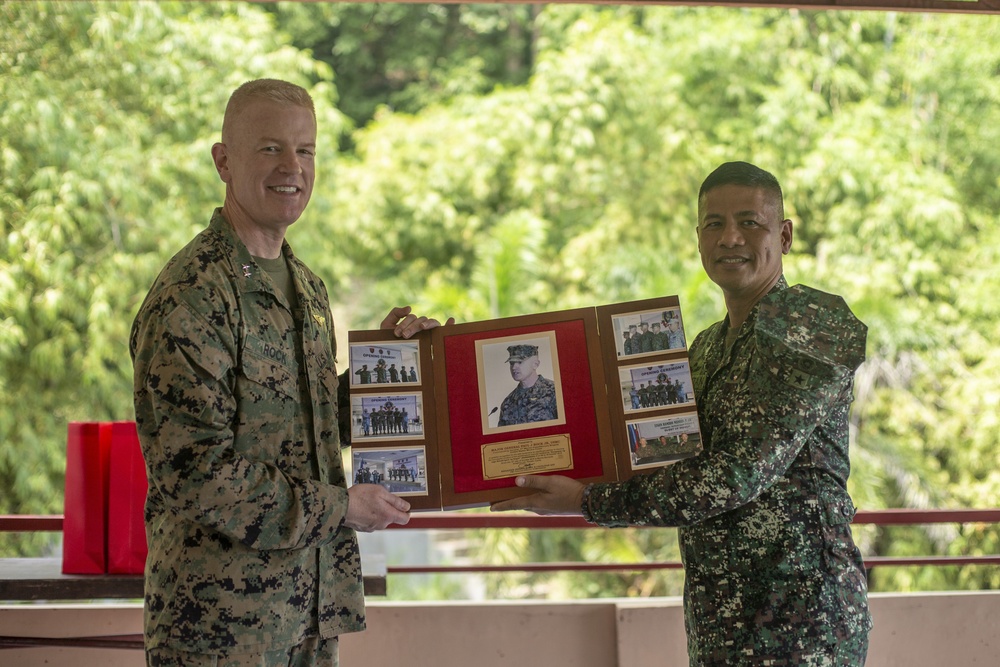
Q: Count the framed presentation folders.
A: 1